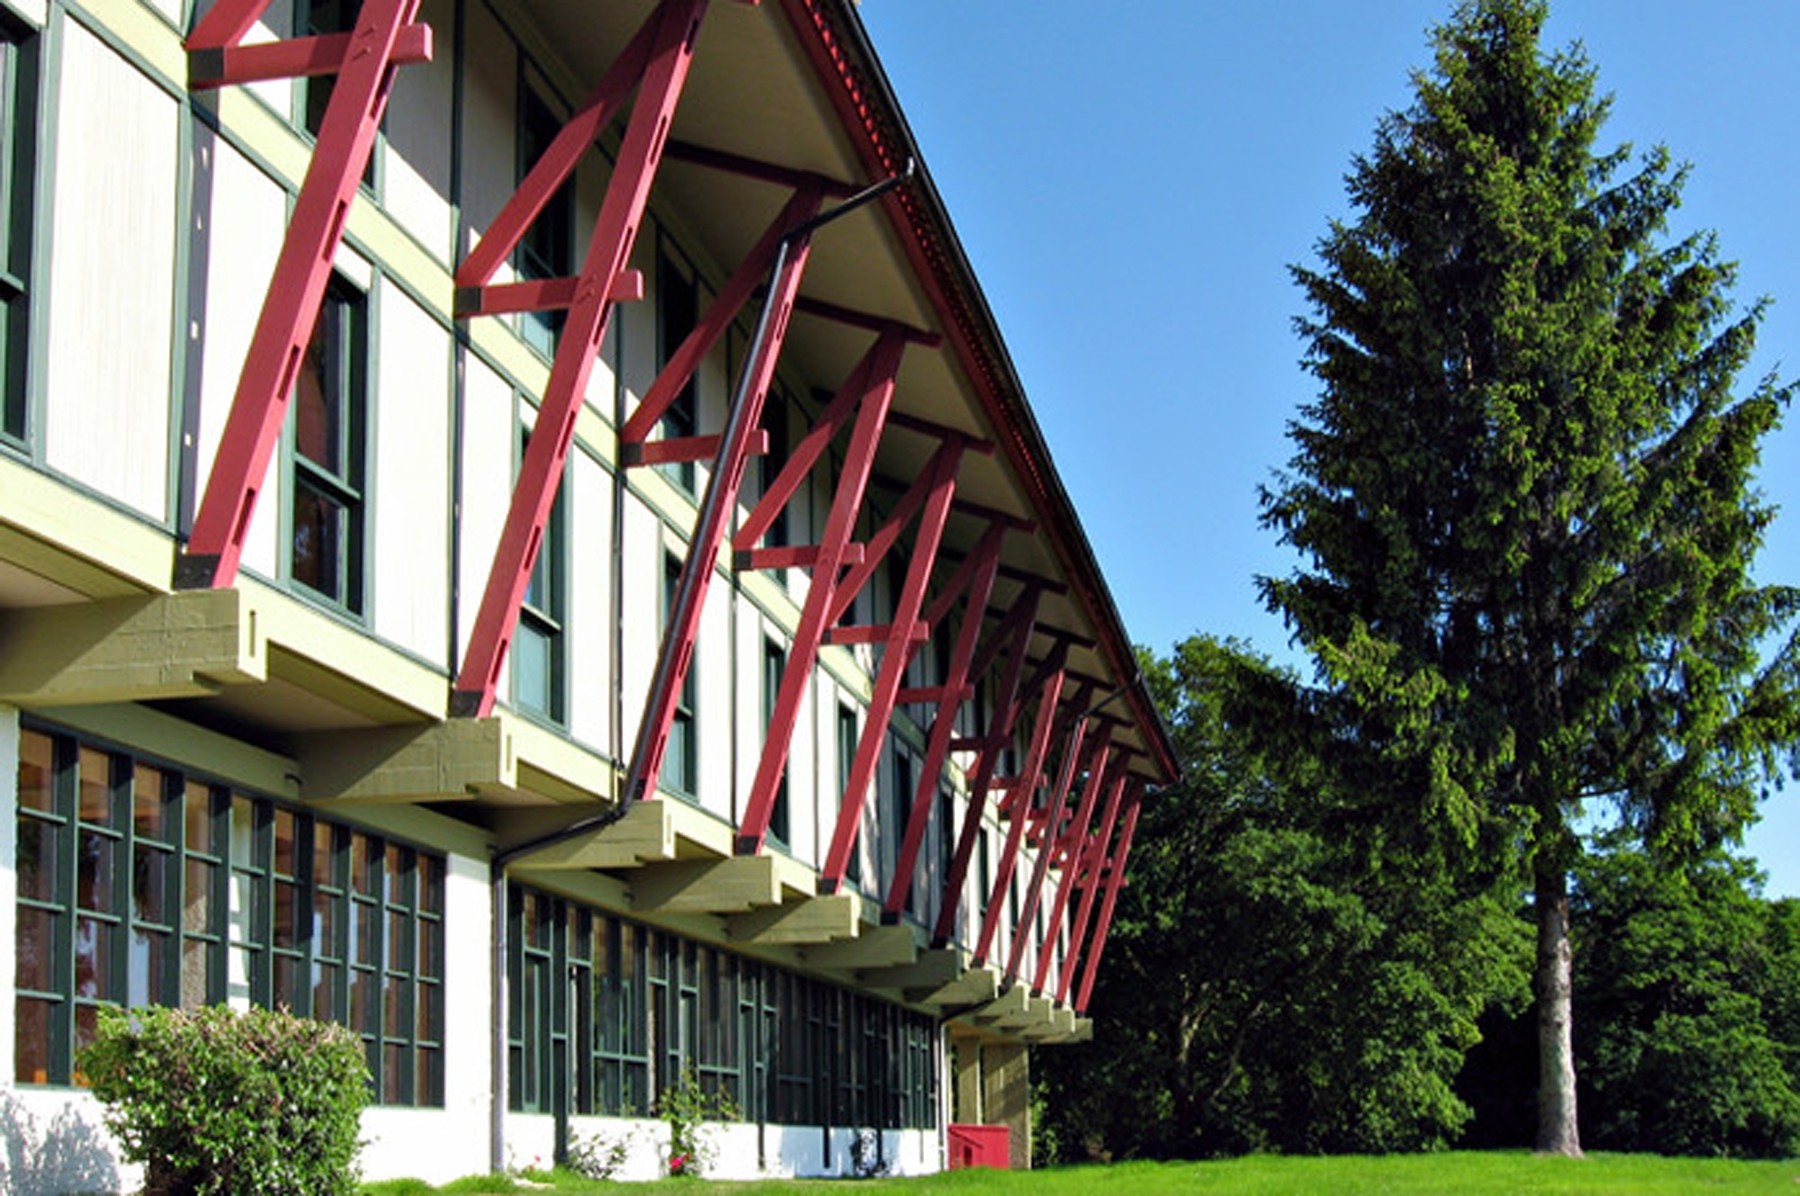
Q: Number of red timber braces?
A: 12